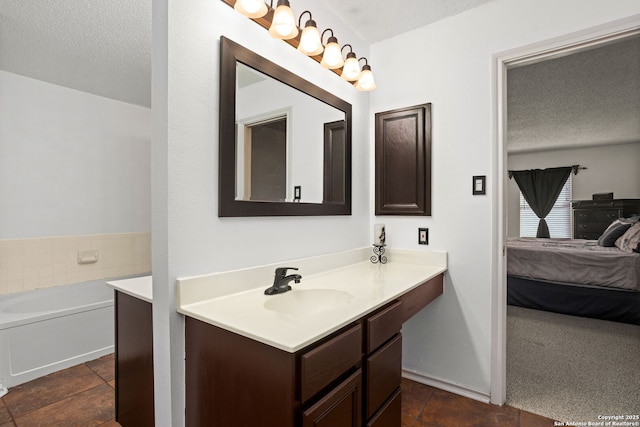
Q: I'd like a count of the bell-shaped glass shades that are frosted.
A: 6